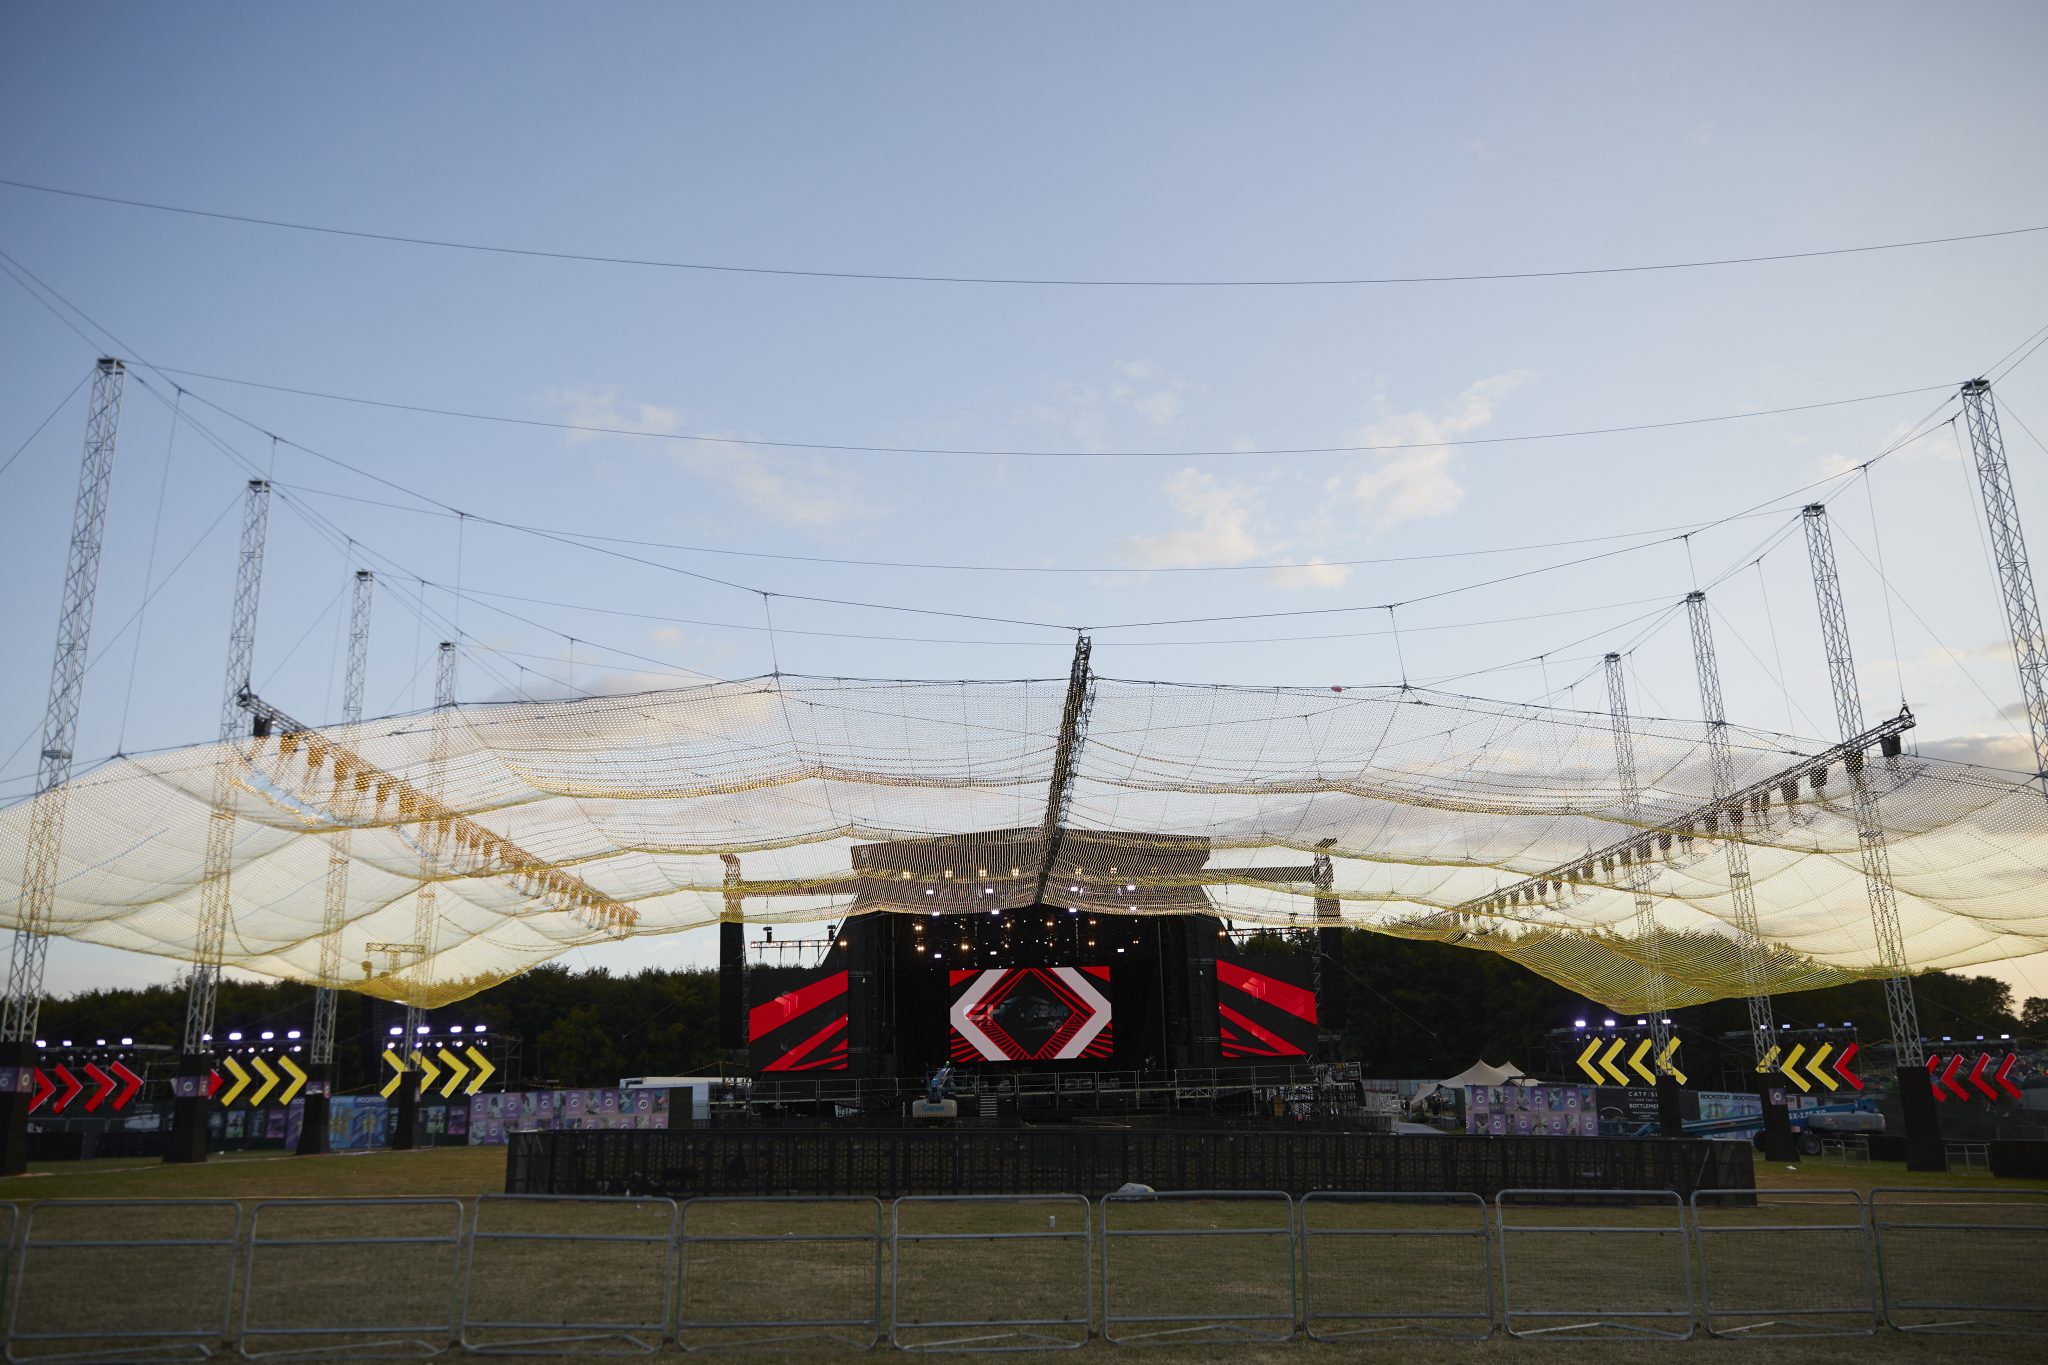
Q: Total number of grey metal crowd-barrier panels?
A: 11